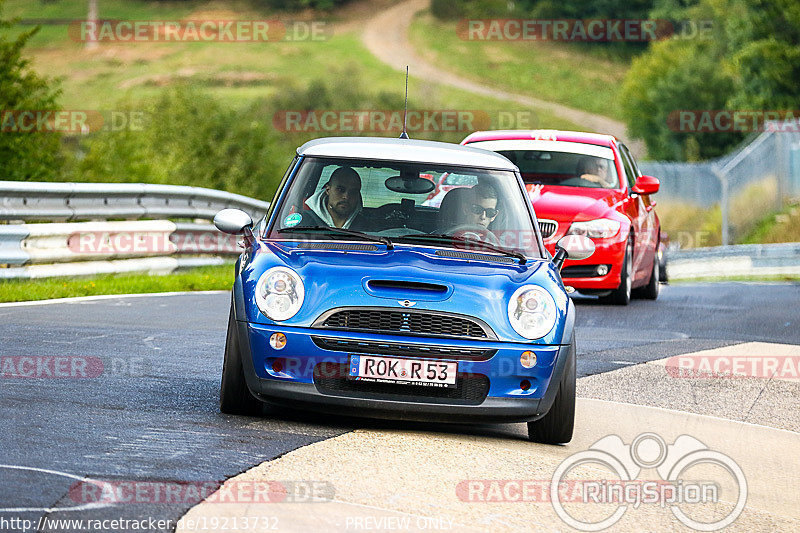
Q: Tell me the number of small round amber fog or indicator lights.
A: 2